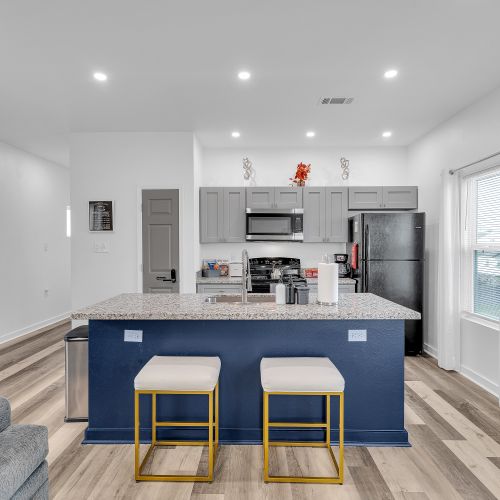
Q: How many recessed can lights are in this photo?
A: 6